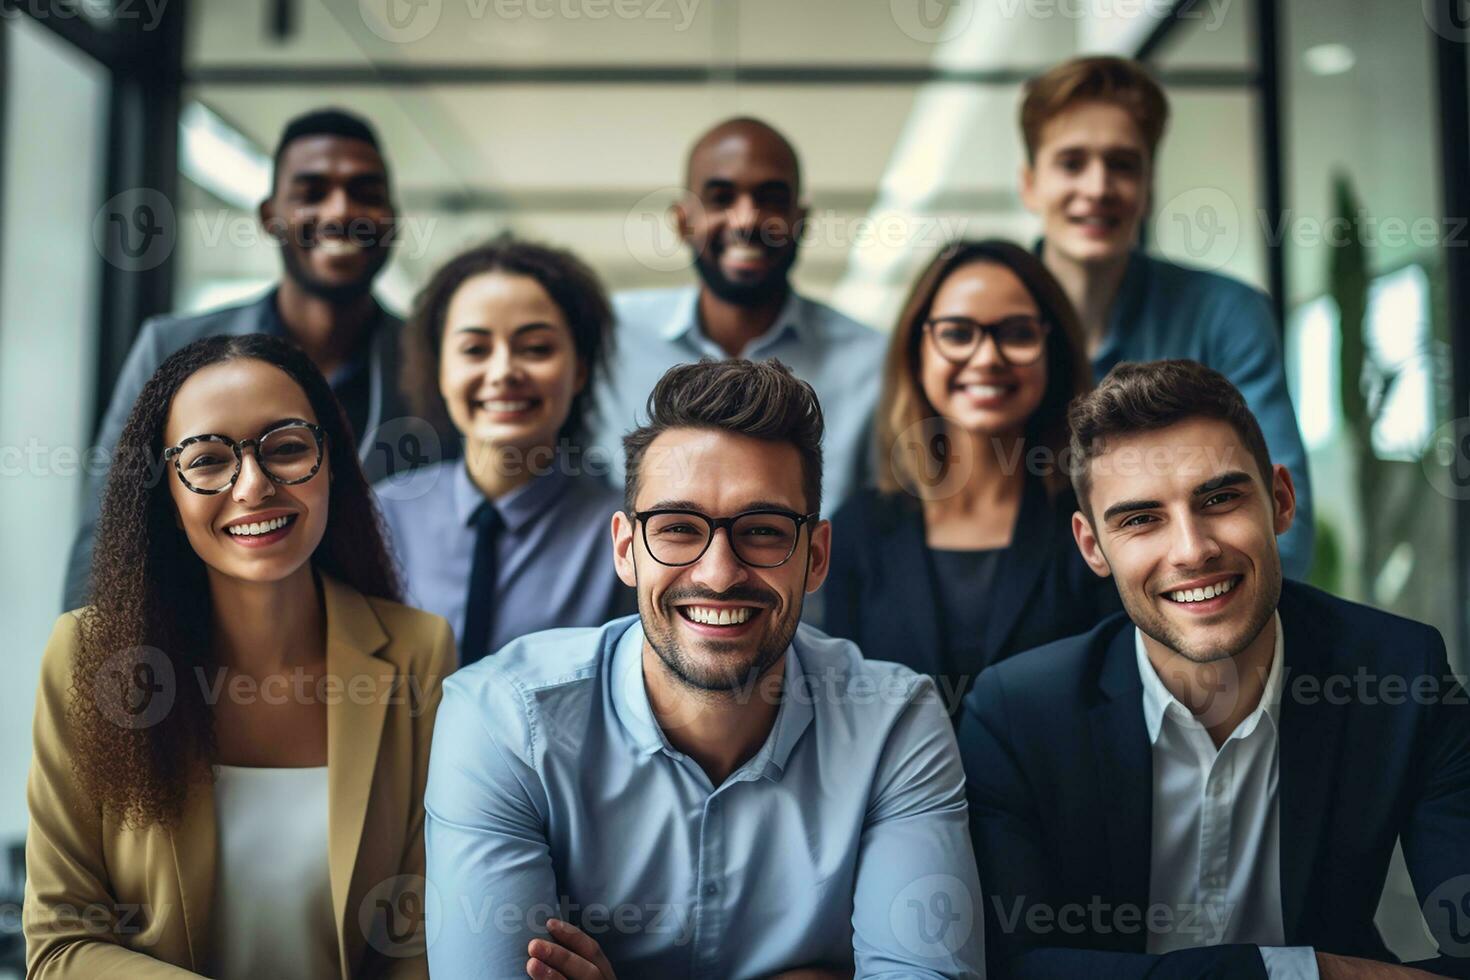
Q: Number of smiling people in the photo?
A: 8